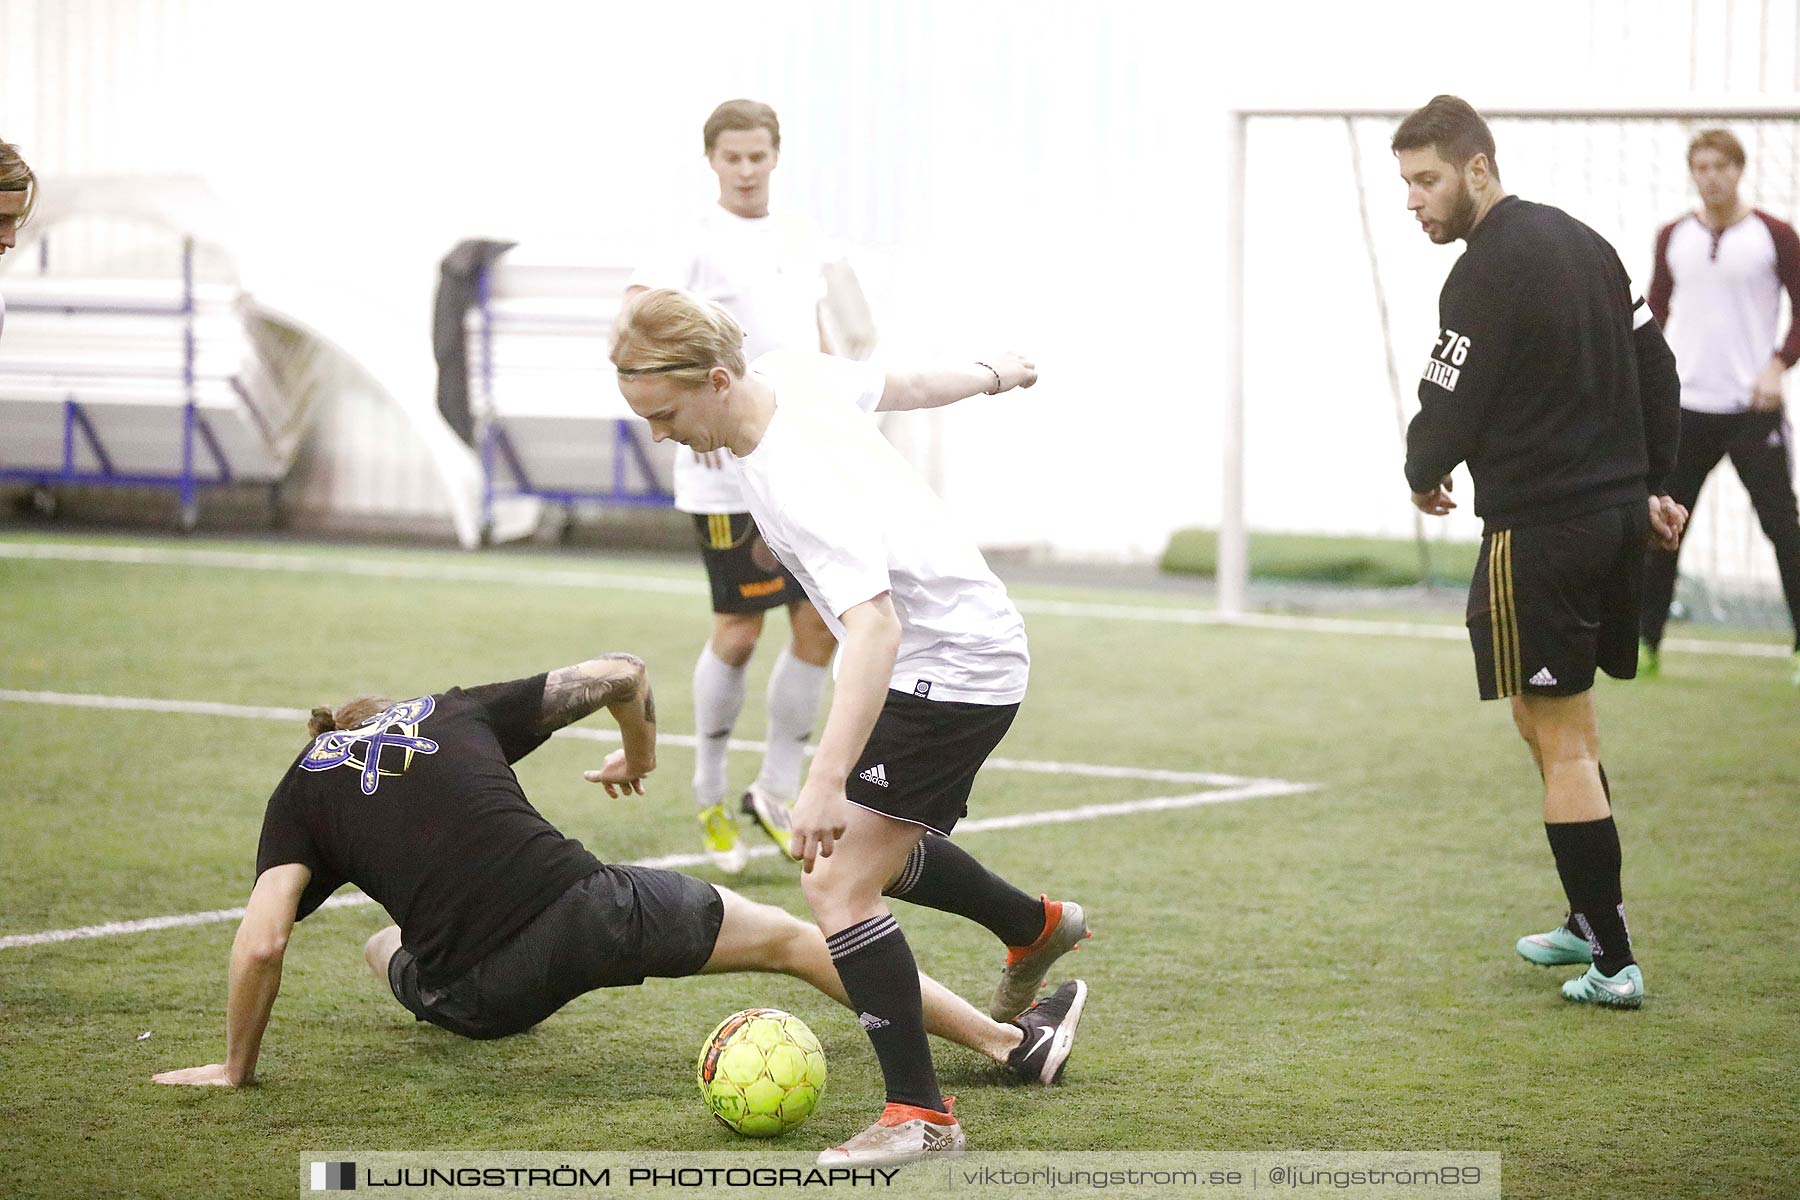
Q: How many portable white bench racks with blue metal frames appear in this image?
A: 2